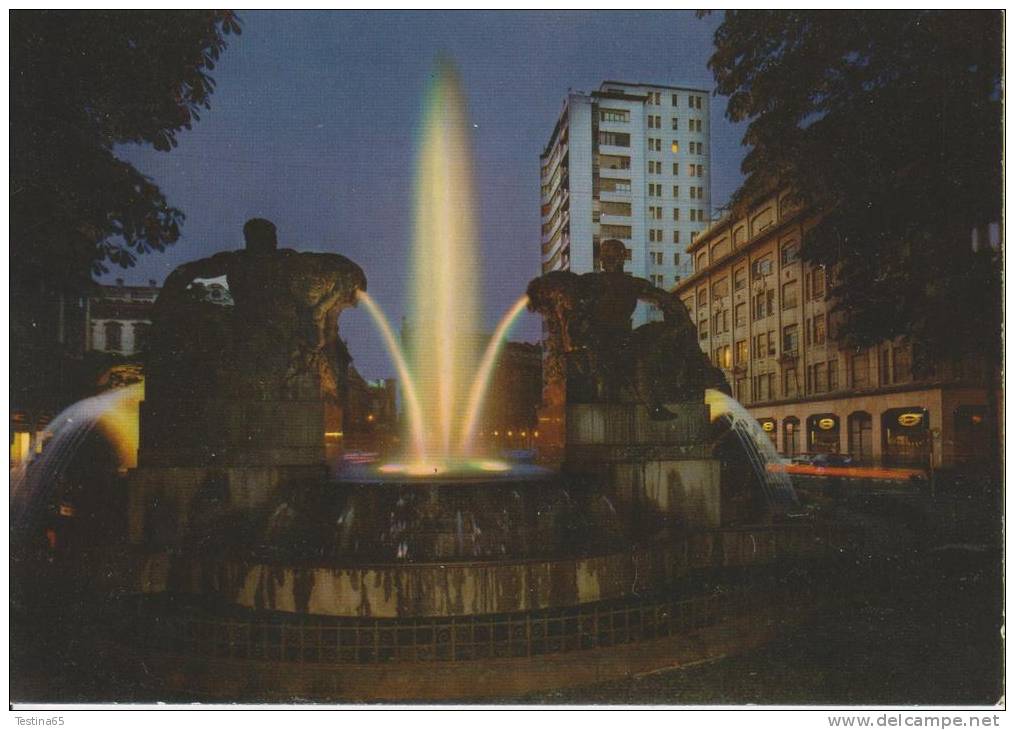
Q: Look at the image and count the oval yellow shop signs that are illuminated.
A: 3